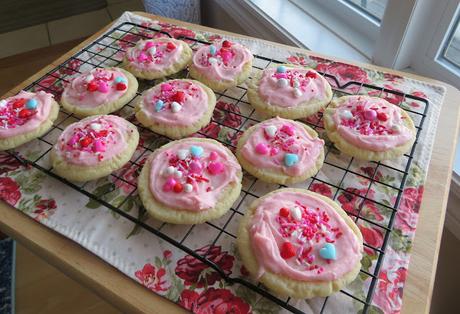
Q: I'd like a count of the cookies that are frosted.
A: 11